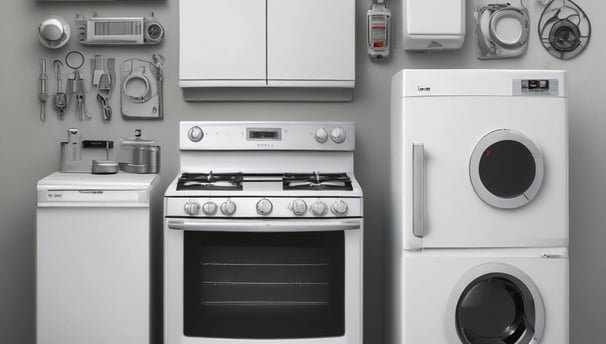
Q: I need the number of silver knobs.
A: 10